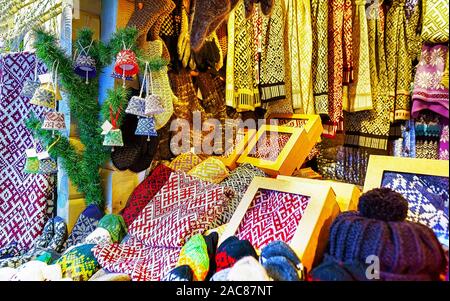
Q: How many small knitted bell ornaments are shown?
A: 11